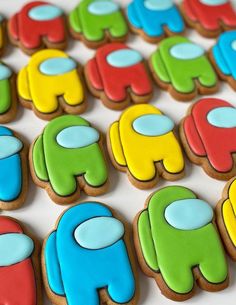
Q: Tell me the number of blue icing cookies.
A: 4